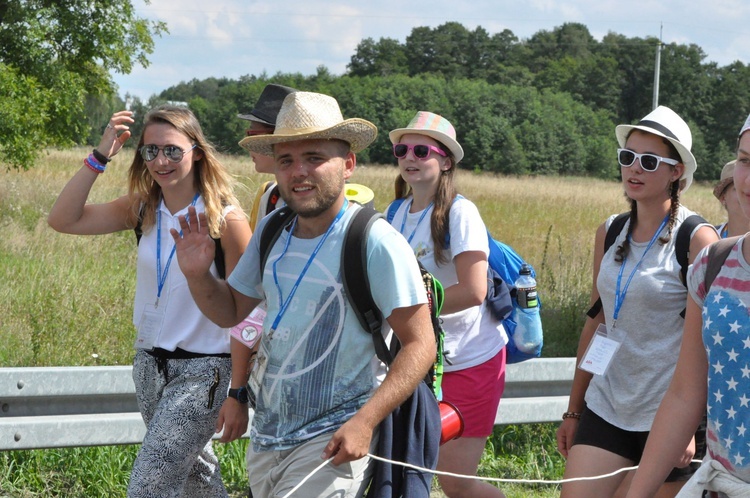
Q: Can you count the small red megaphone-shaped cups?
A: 1